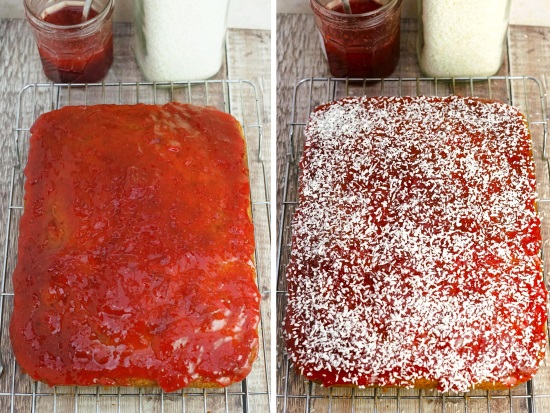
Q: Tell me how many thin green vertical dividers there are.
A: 0